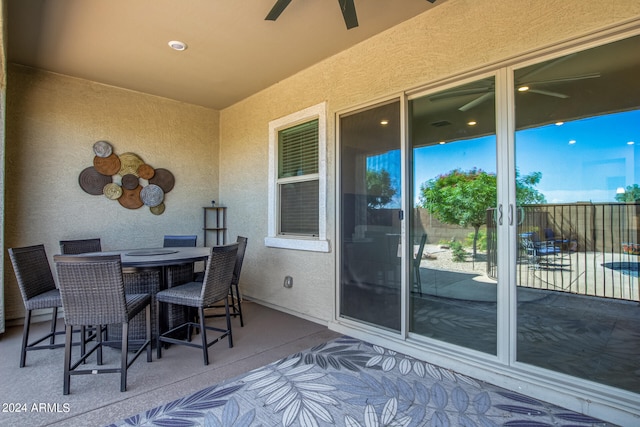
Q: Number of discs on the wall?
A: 11